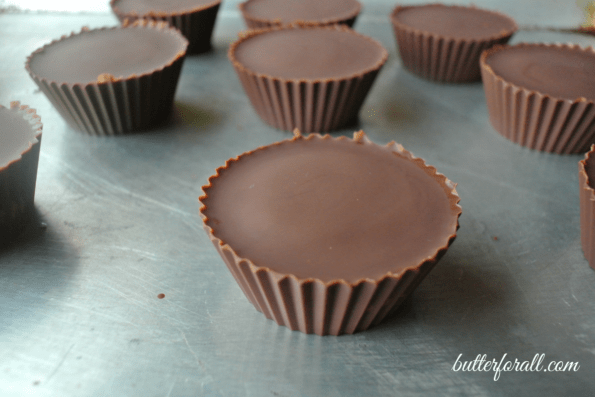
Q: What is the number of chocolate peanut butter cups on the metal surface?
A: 9